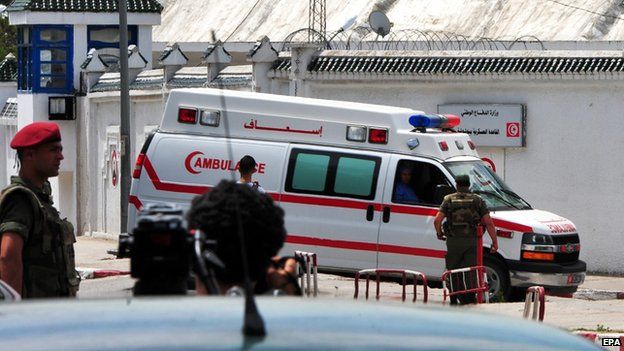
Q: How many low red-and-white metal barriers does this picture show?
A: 4